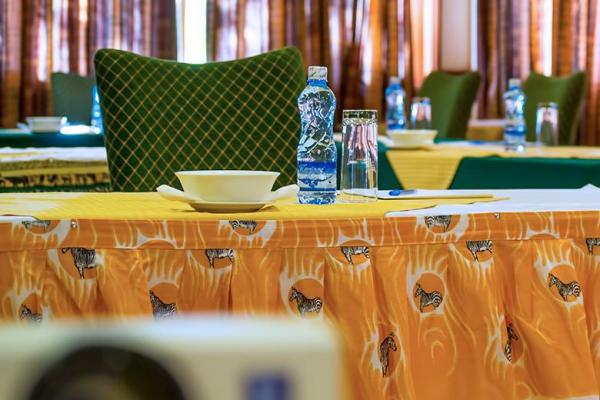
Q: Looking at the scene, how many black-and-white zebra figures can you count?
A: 15